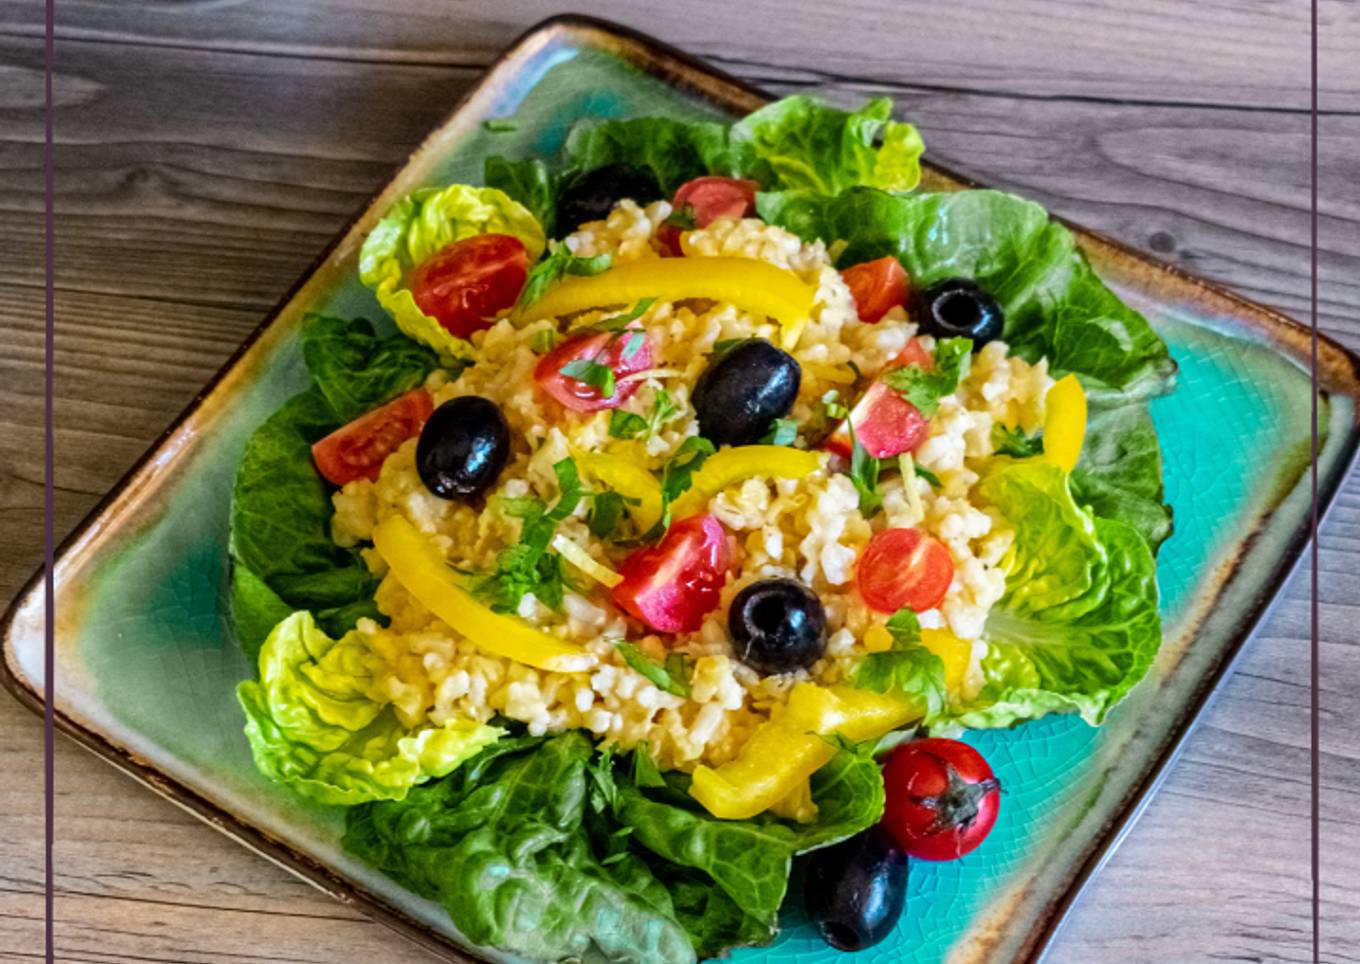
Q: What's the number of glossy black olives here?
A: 6